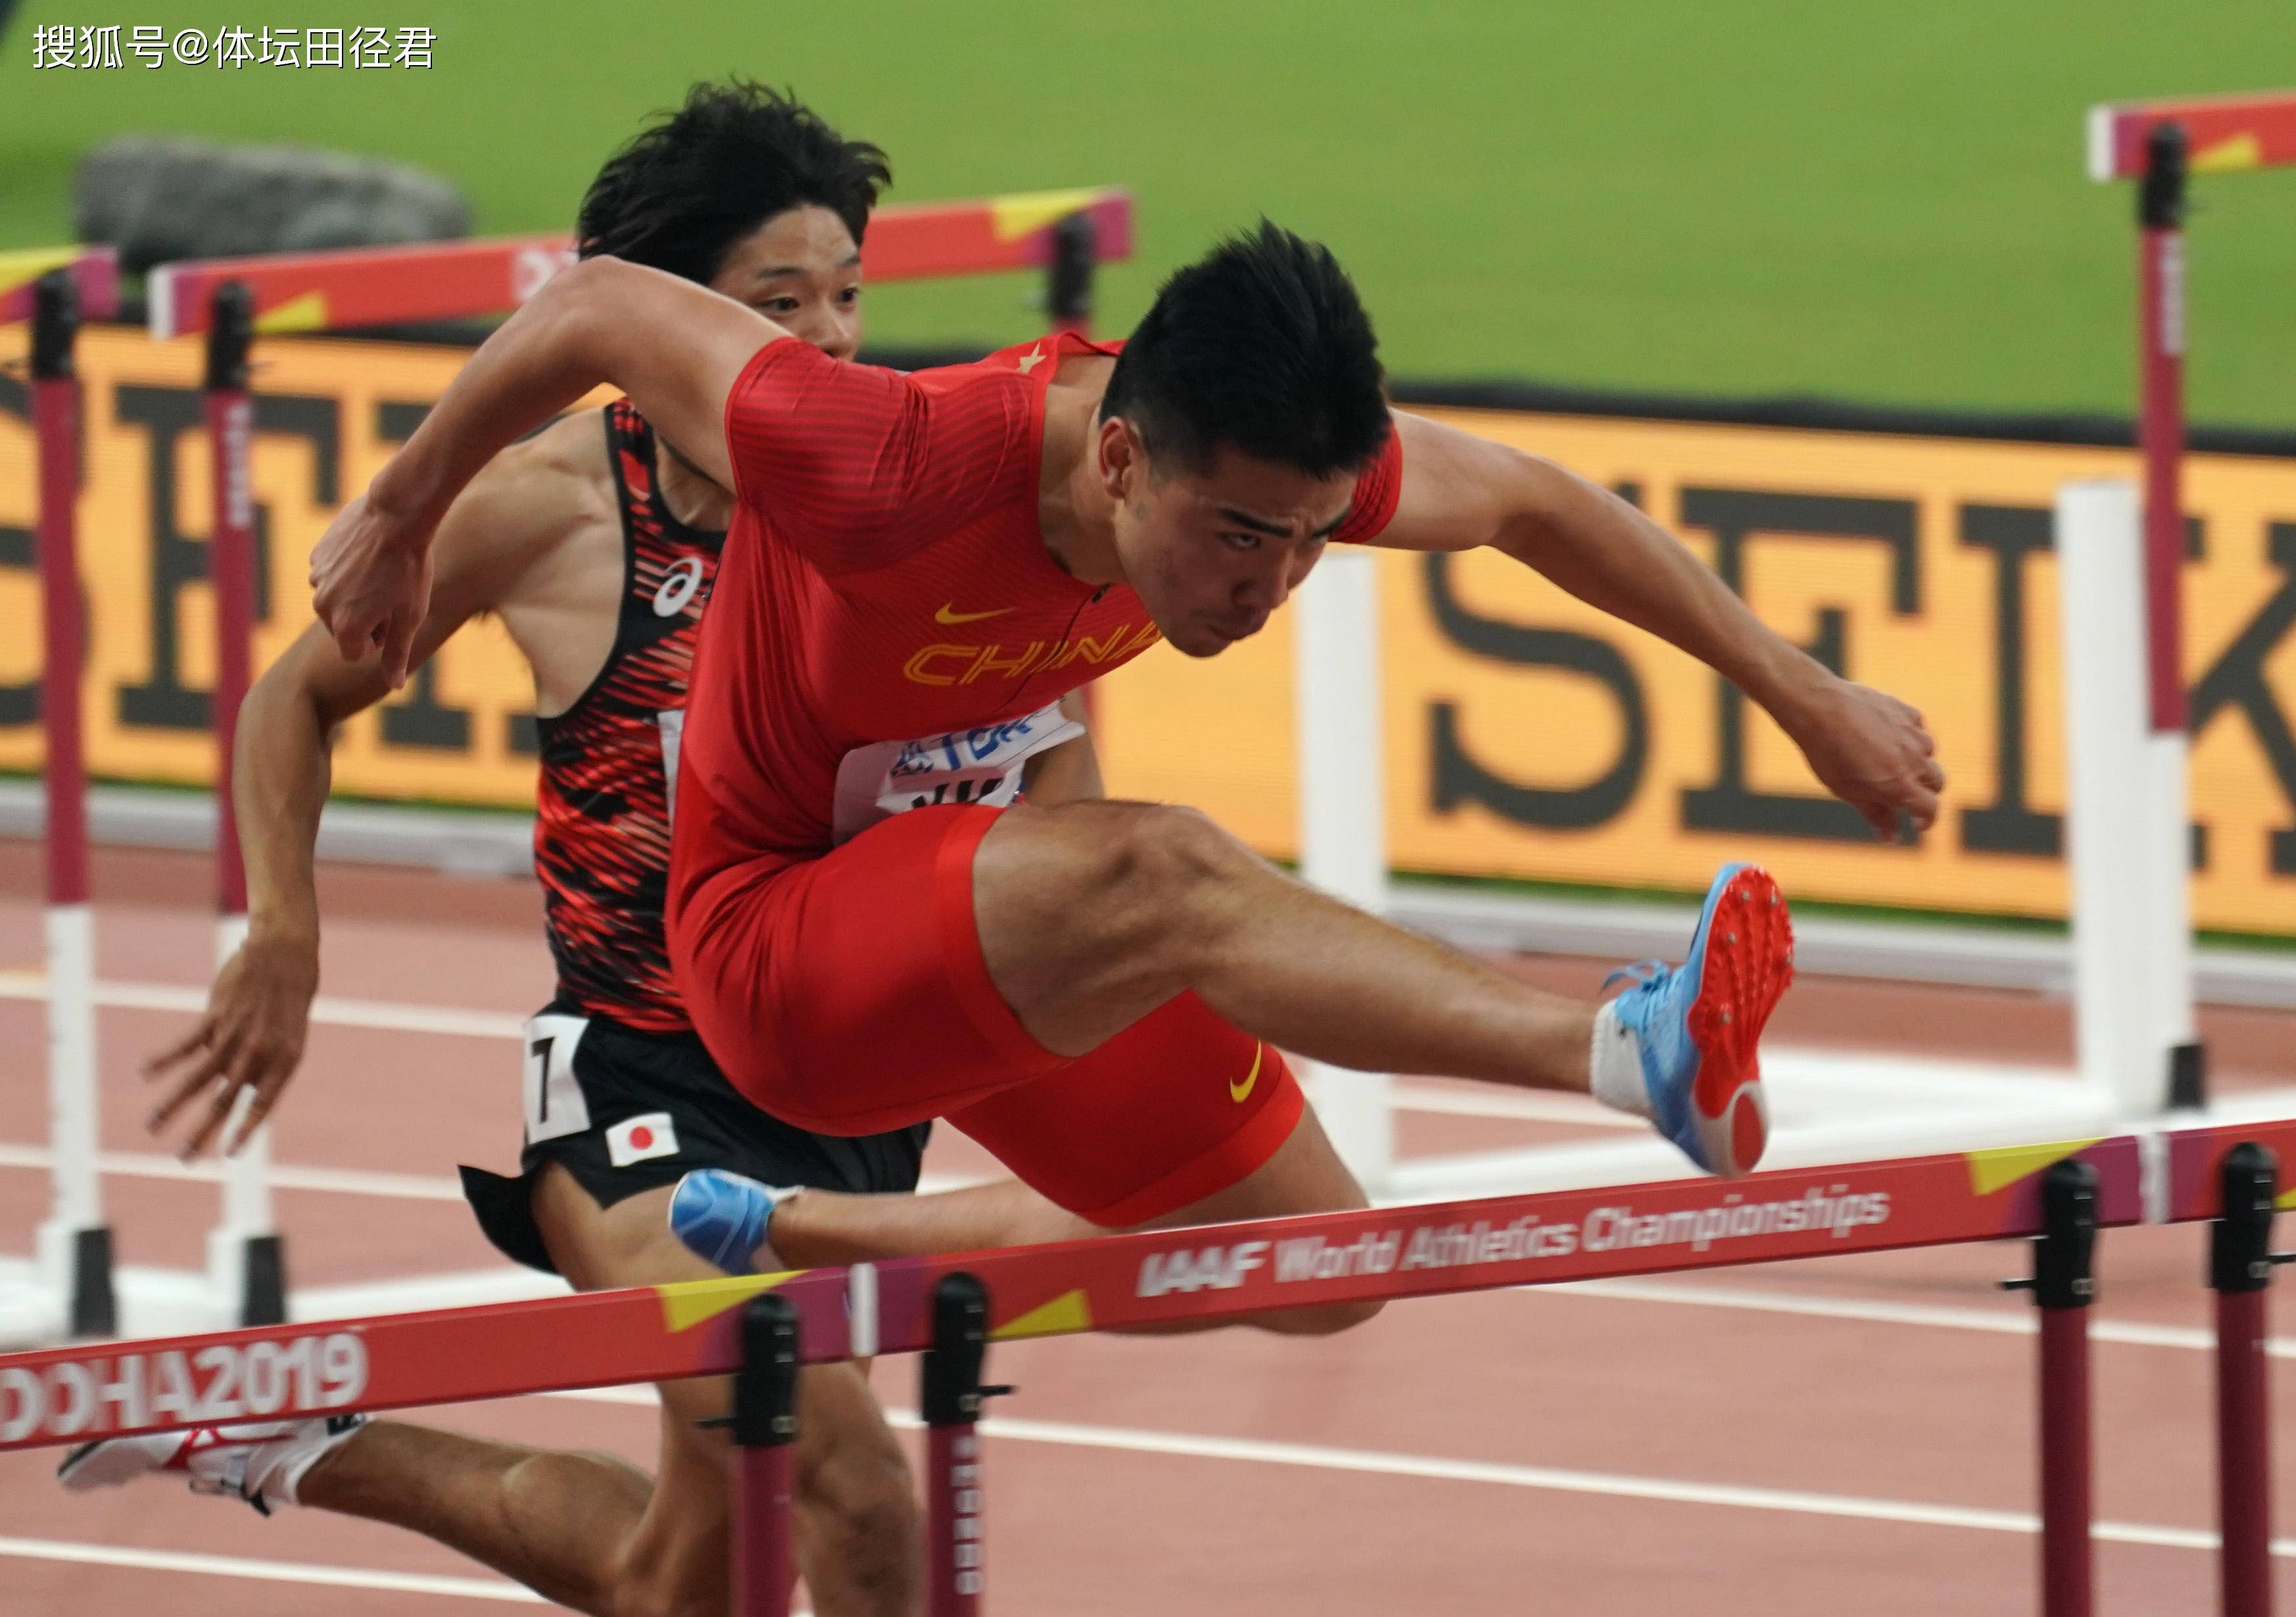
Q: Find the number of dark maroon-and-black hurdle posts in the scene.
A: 8